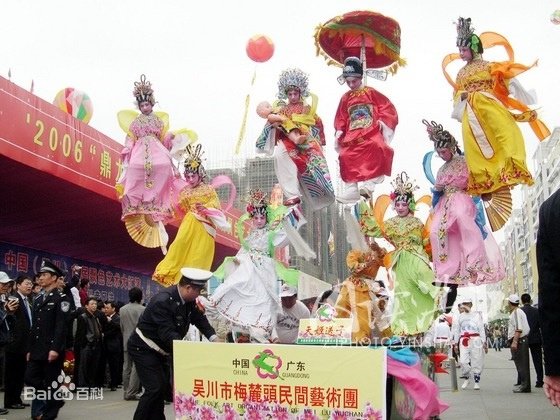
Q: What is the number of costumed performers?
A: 8